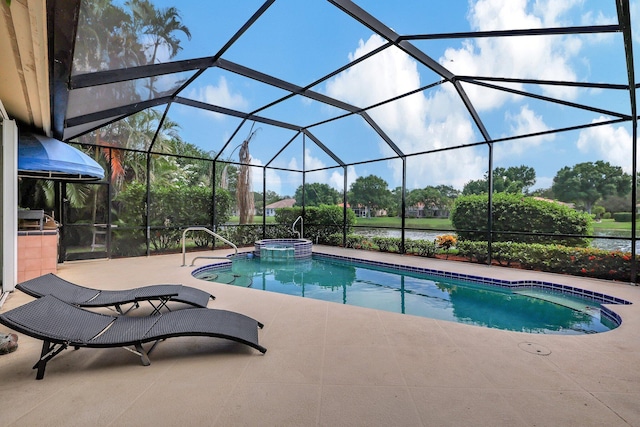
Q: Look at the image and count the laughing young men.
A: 0